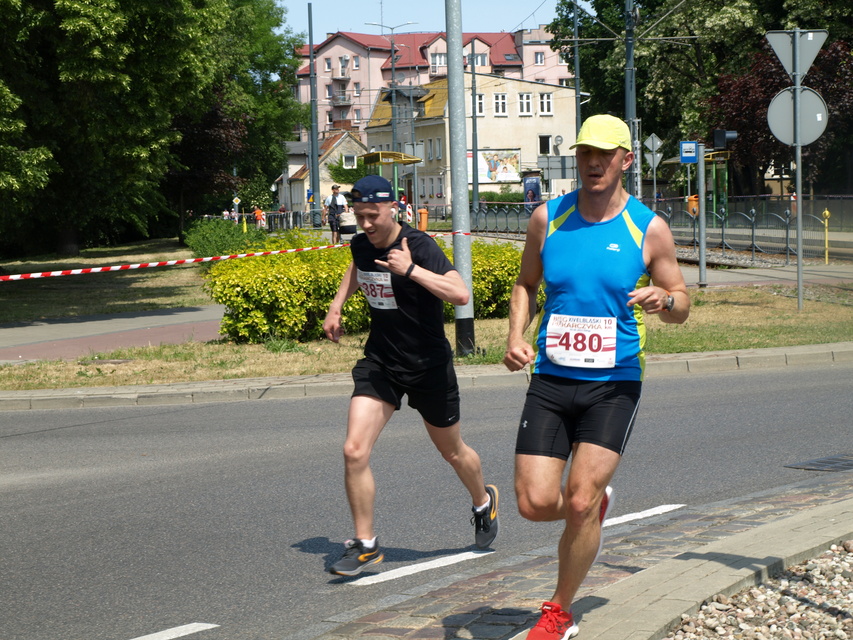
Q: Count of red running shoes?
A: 2